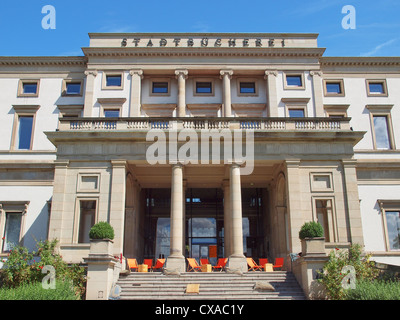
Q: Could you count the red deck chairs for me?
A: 6